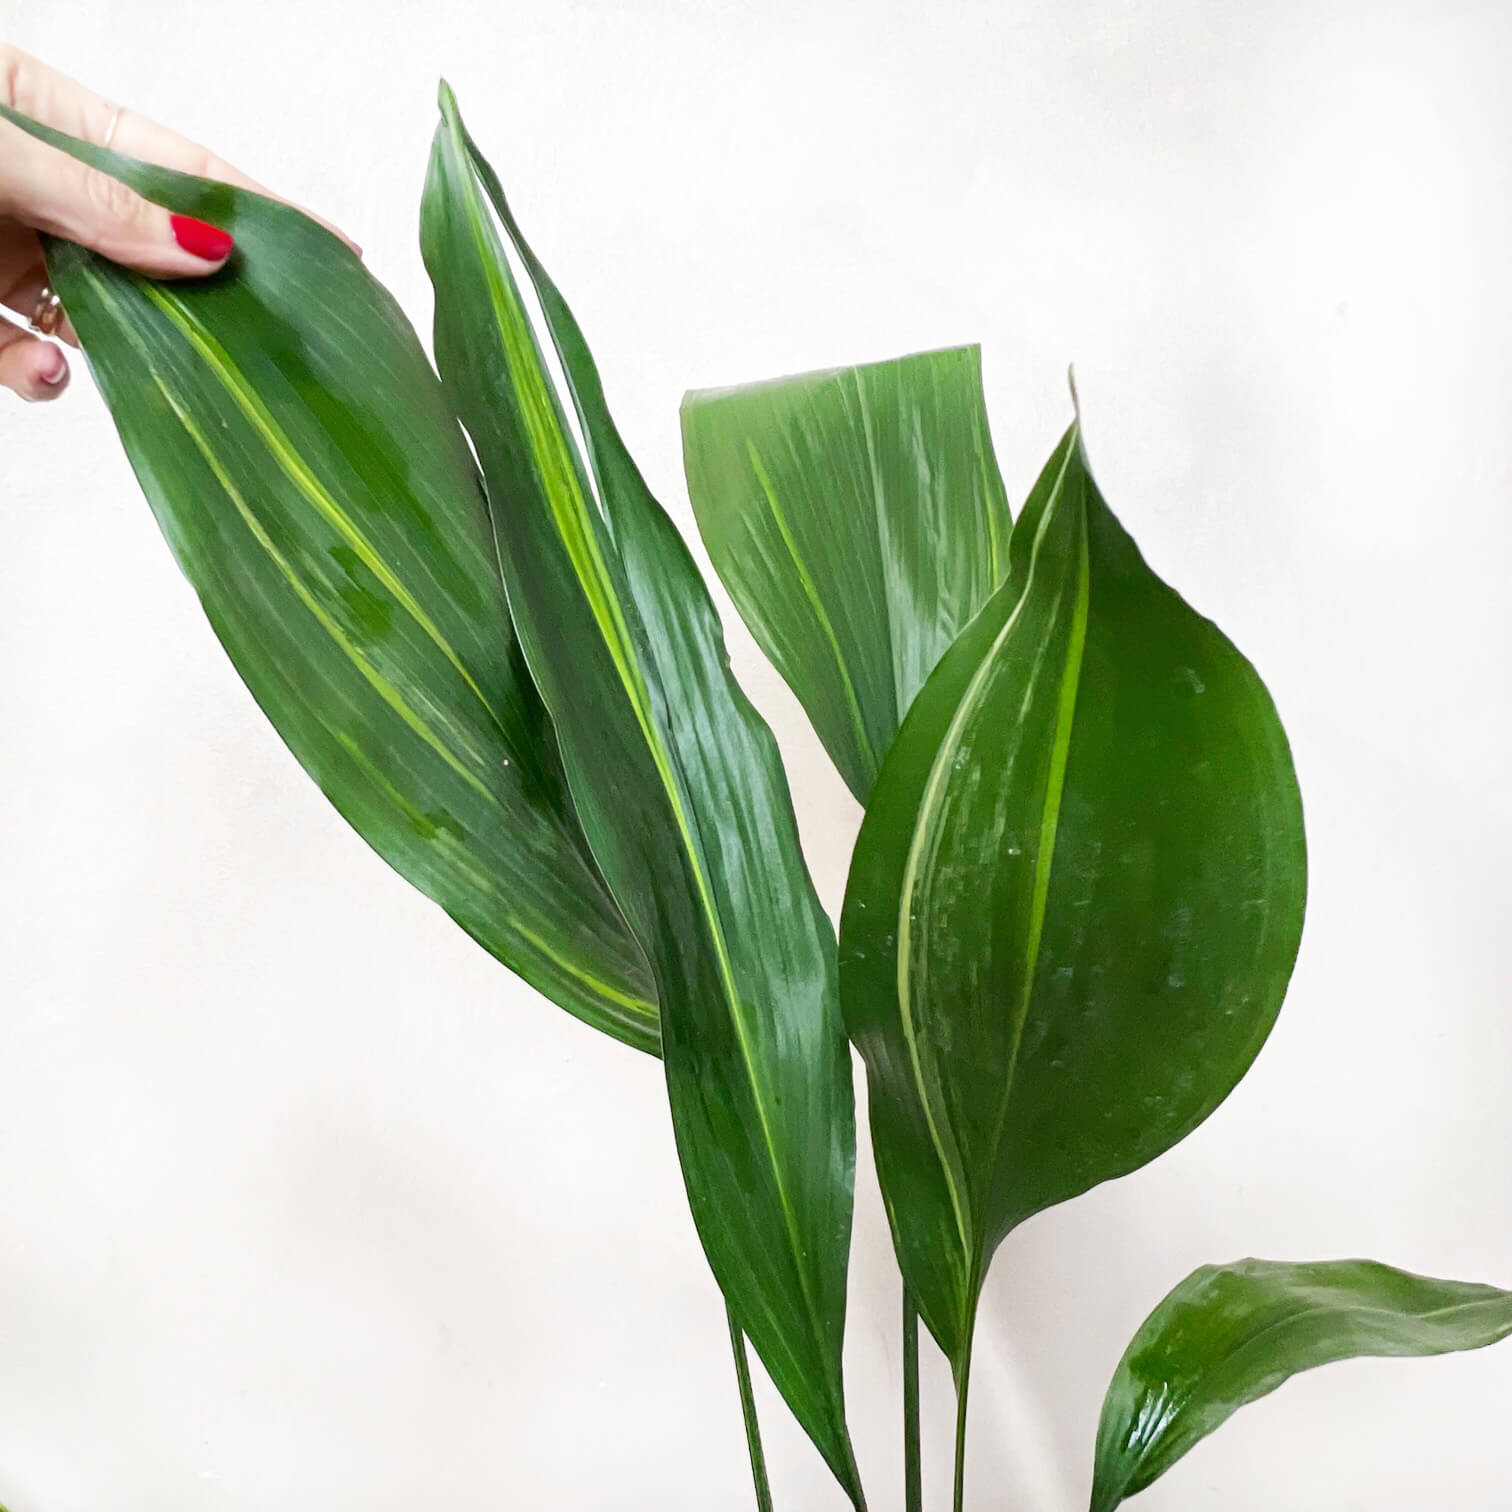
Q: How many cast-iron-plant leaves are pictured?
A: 5